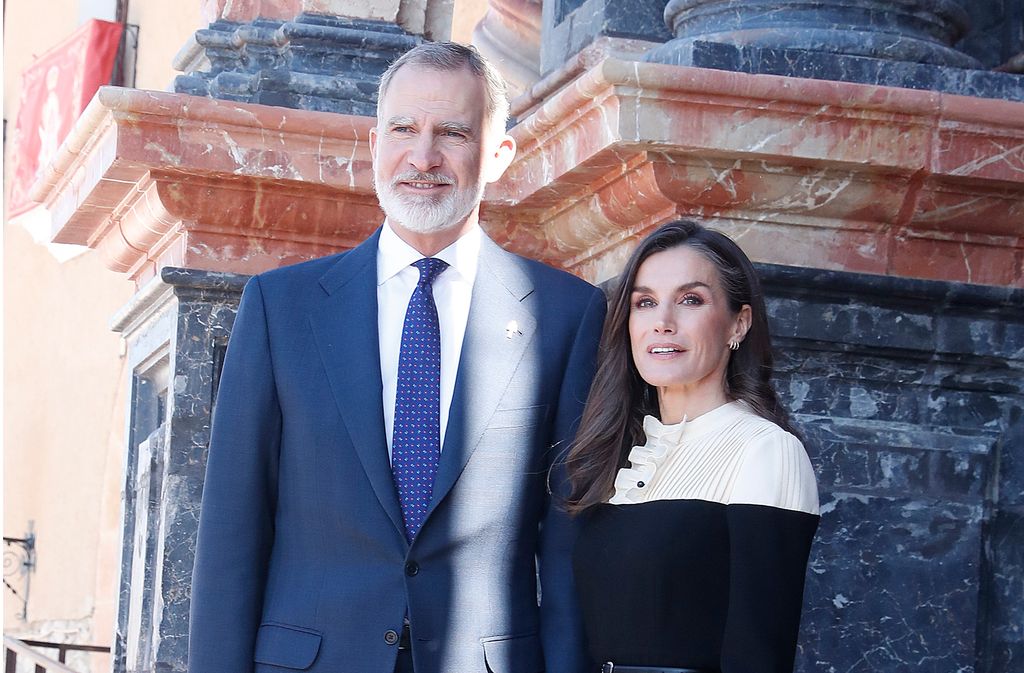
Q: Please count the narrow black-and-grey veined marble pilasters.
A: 1